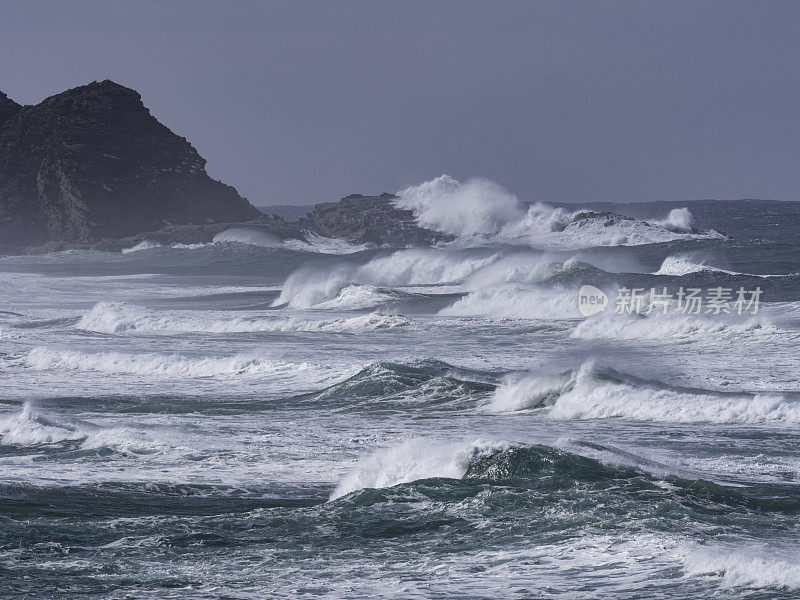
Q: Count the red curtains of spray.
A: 0